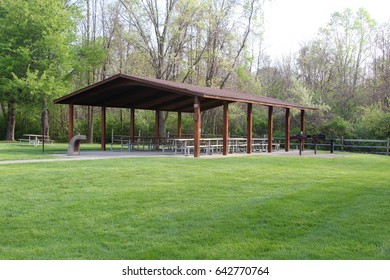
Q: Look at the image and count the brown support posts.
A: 11